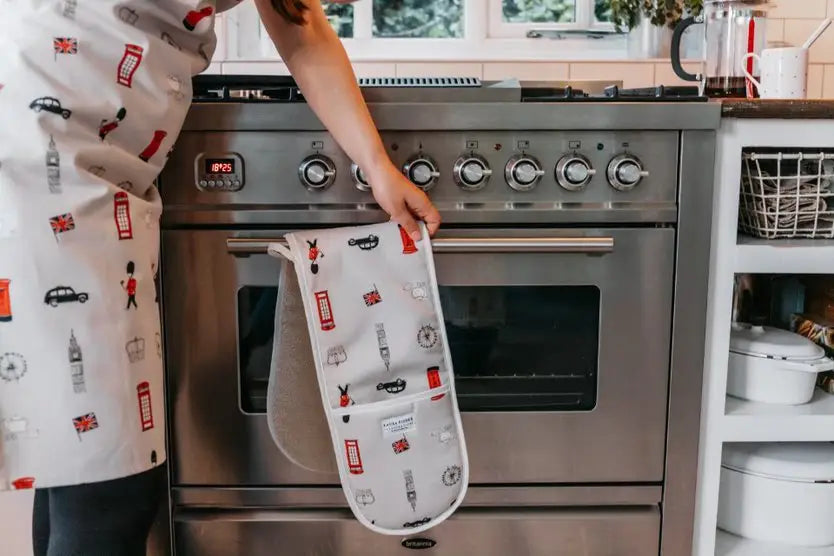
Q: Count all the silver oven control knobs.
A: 7